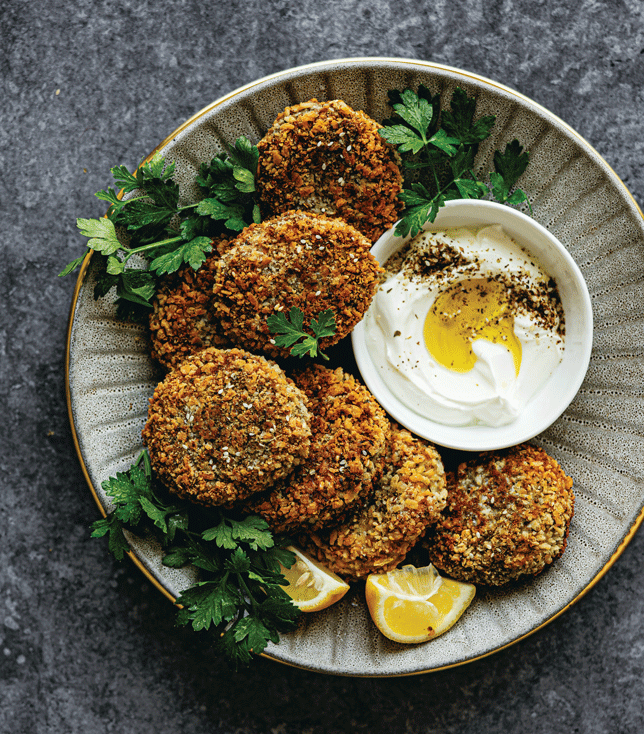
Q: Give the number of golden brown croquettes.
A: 7